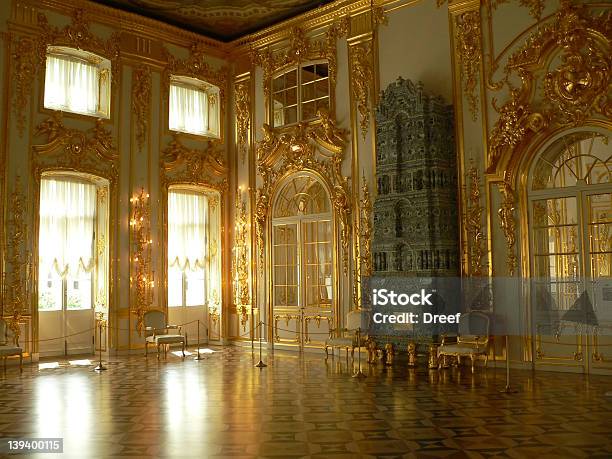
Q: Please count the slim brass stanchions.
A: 5